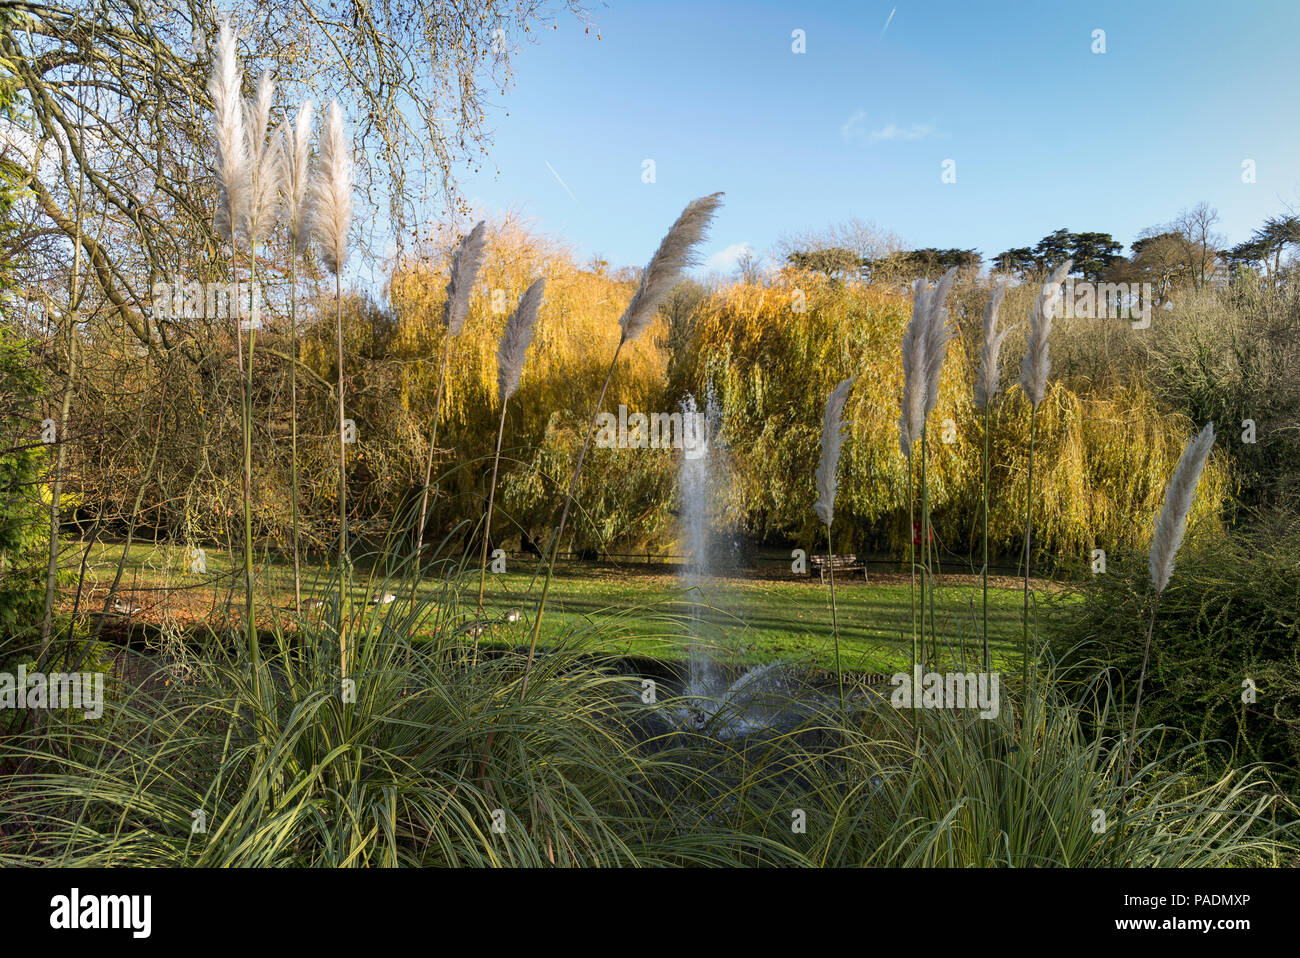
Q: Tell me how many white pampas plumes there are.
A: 13